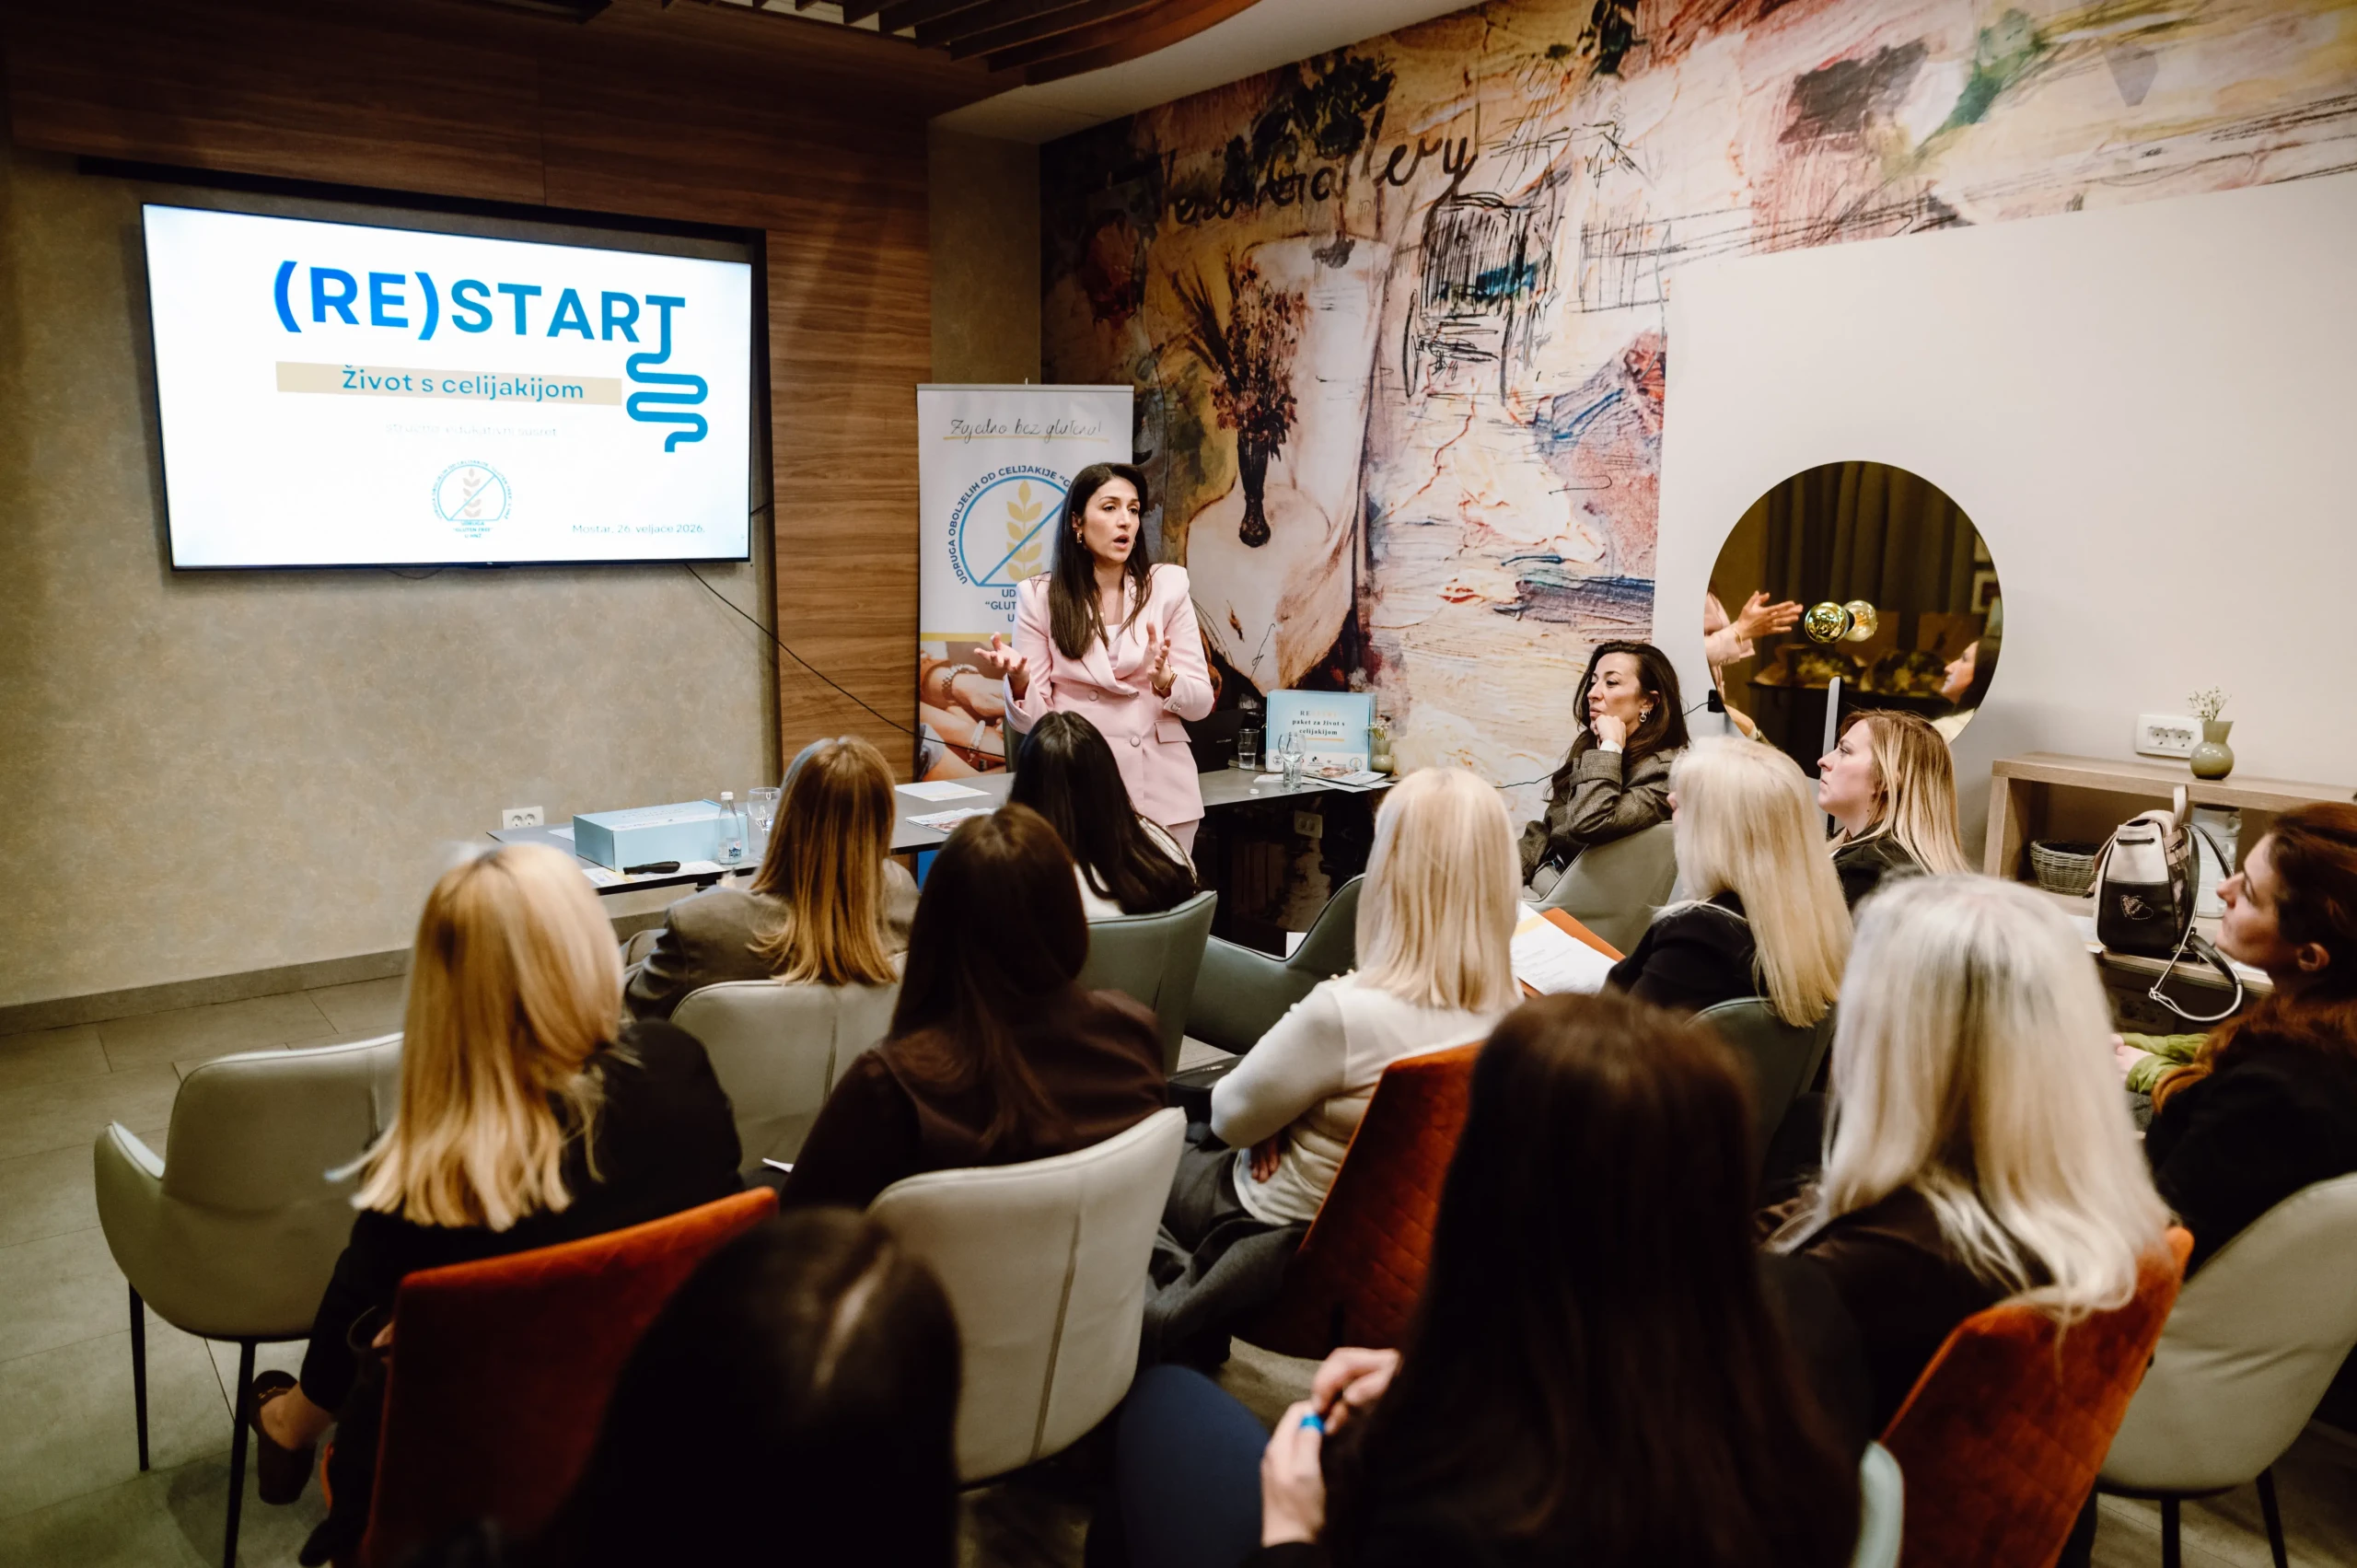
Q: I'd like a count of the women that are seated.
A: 12